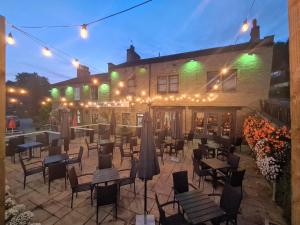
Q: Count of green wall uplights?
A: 8